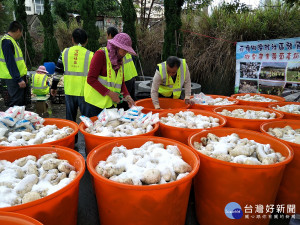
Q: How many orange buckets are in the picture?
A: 13